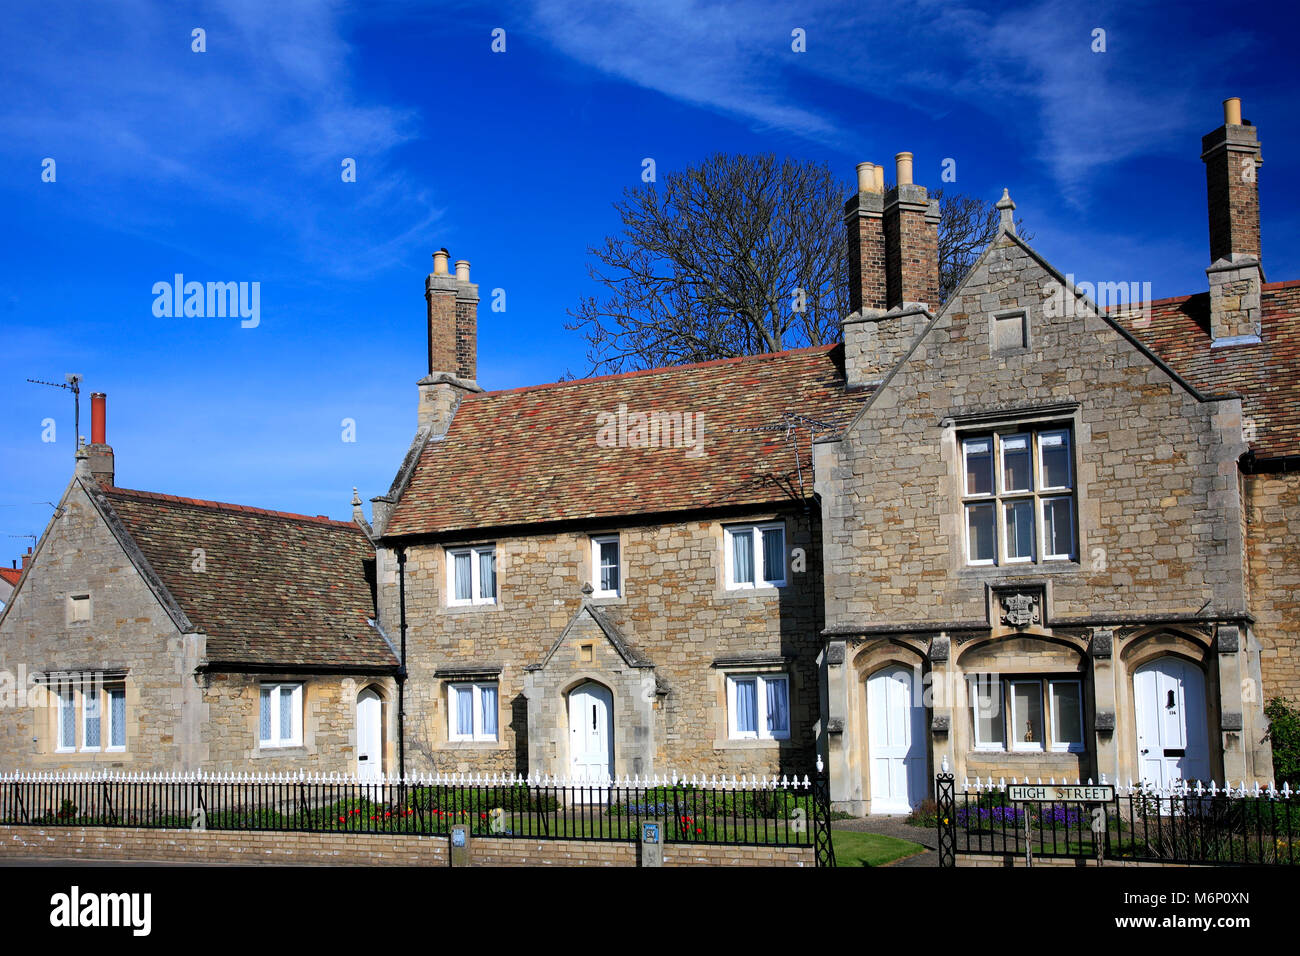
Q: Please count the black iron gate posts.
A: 2